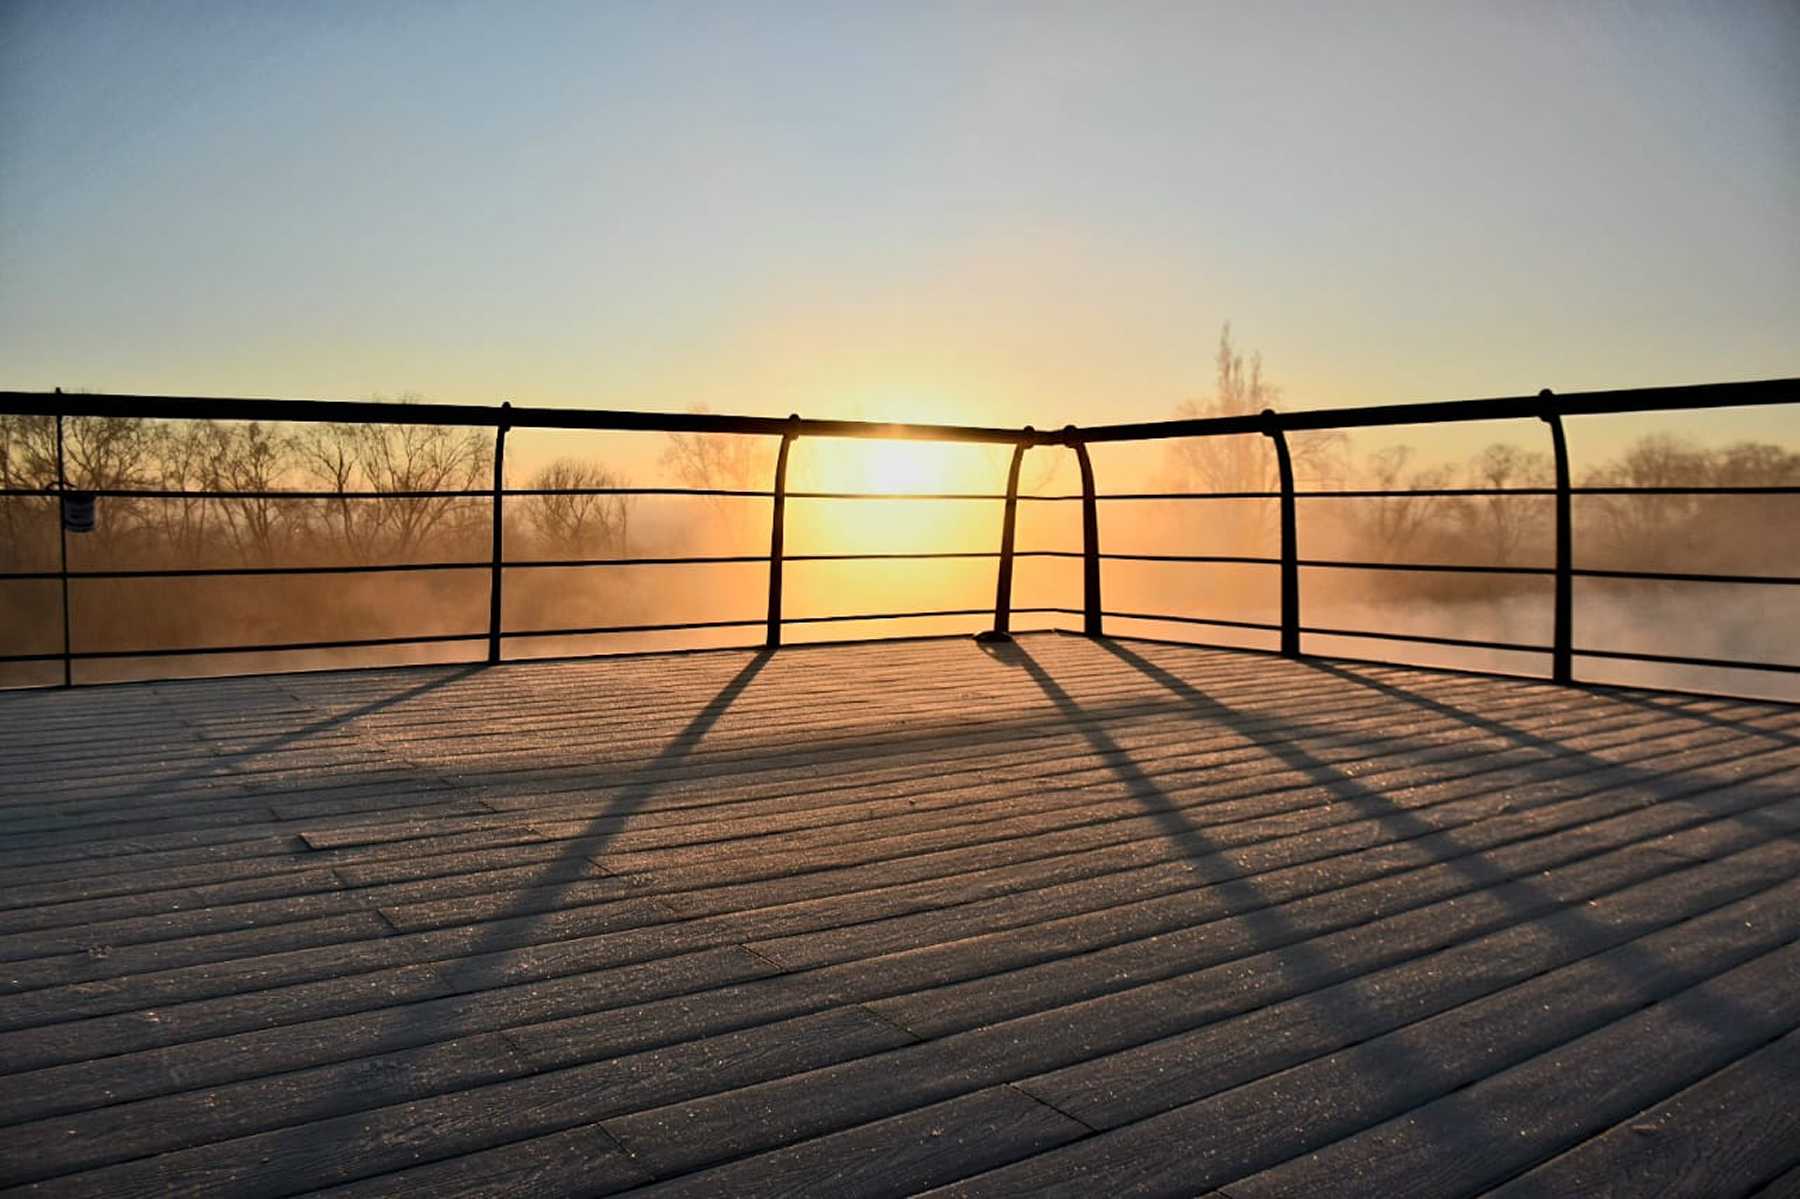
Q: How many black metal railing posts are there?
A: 7